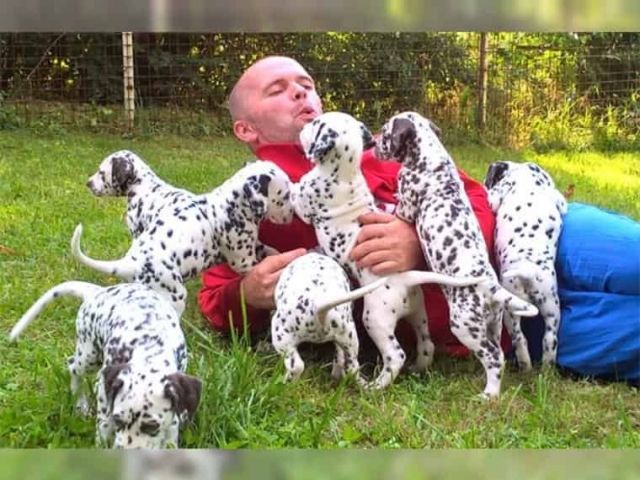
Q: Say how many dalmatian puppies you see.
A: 7